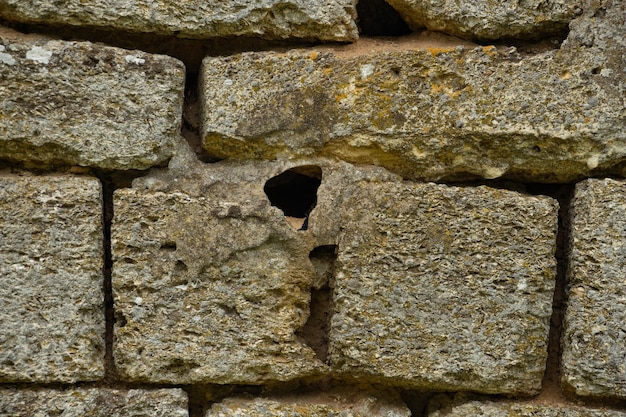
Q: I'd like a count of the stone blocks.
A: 11